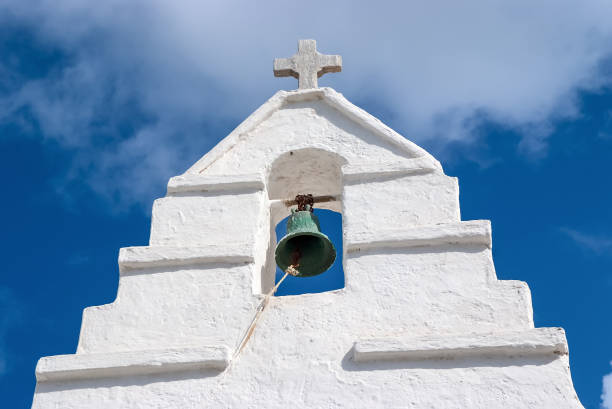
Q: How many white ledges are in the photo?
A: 6